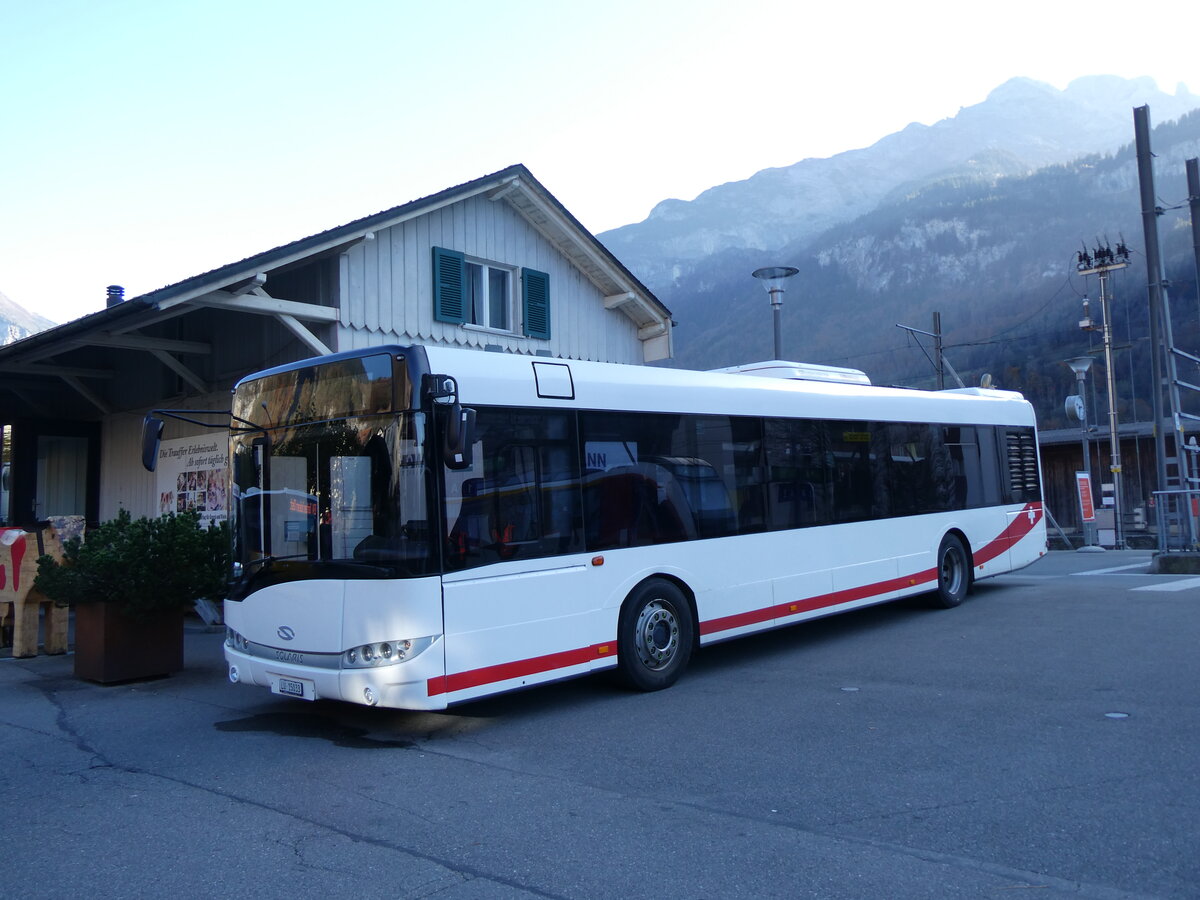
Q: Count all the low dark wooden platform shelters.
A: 1